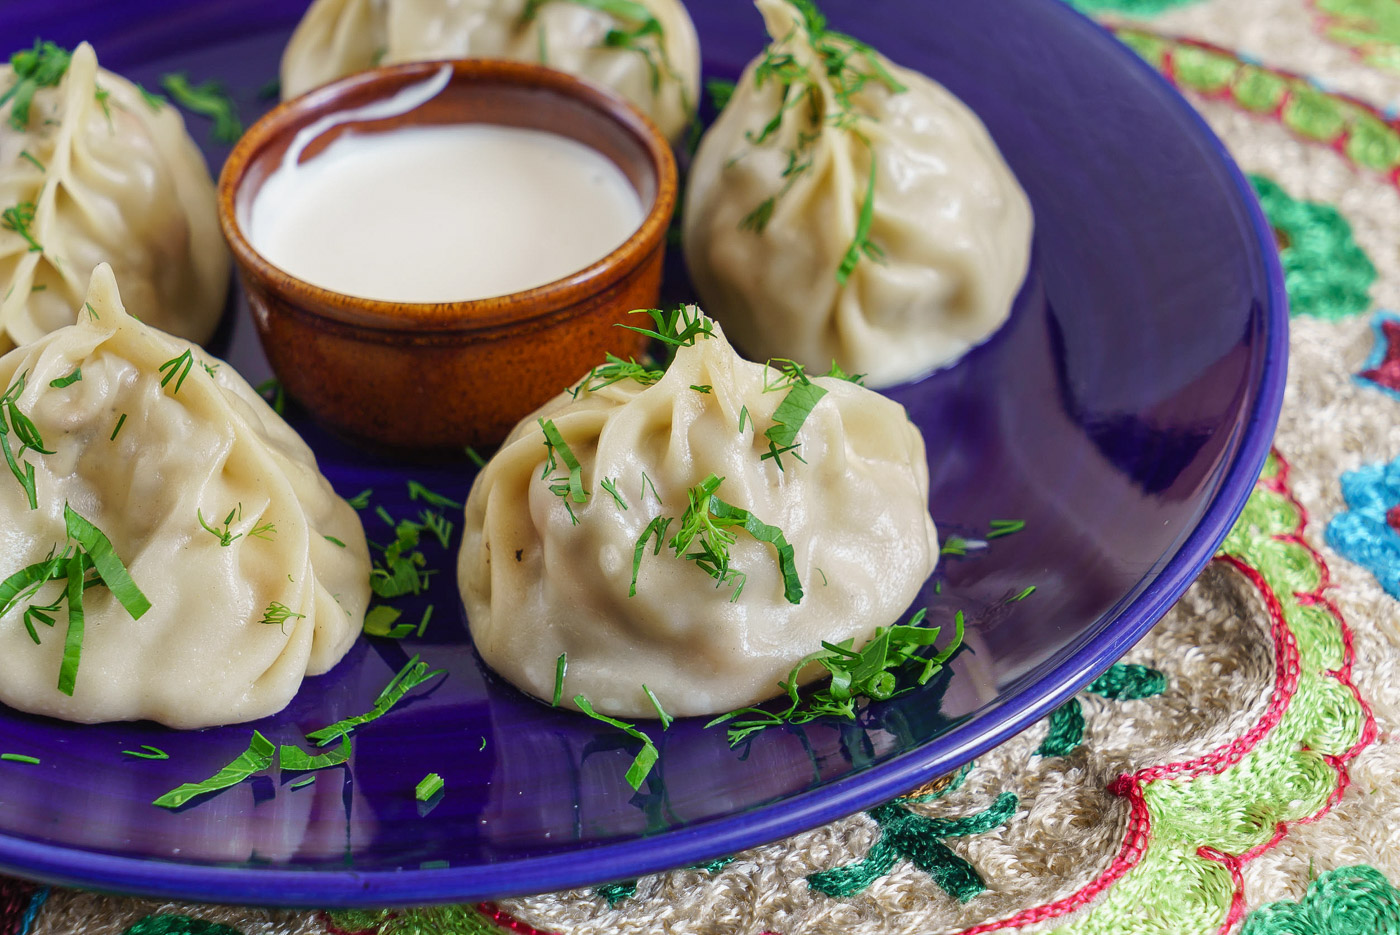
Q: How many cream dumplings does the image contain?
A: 5